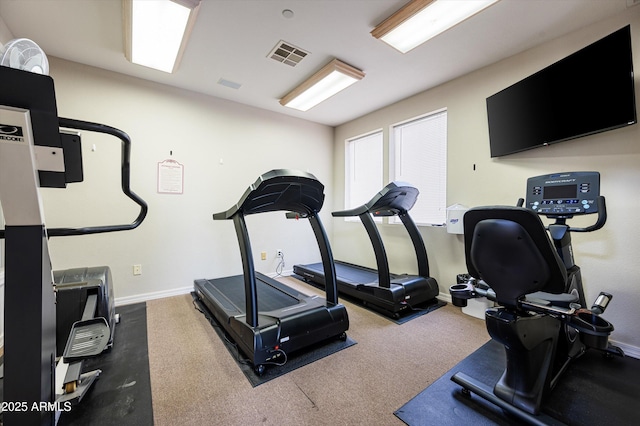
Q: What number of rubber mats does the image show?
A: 4